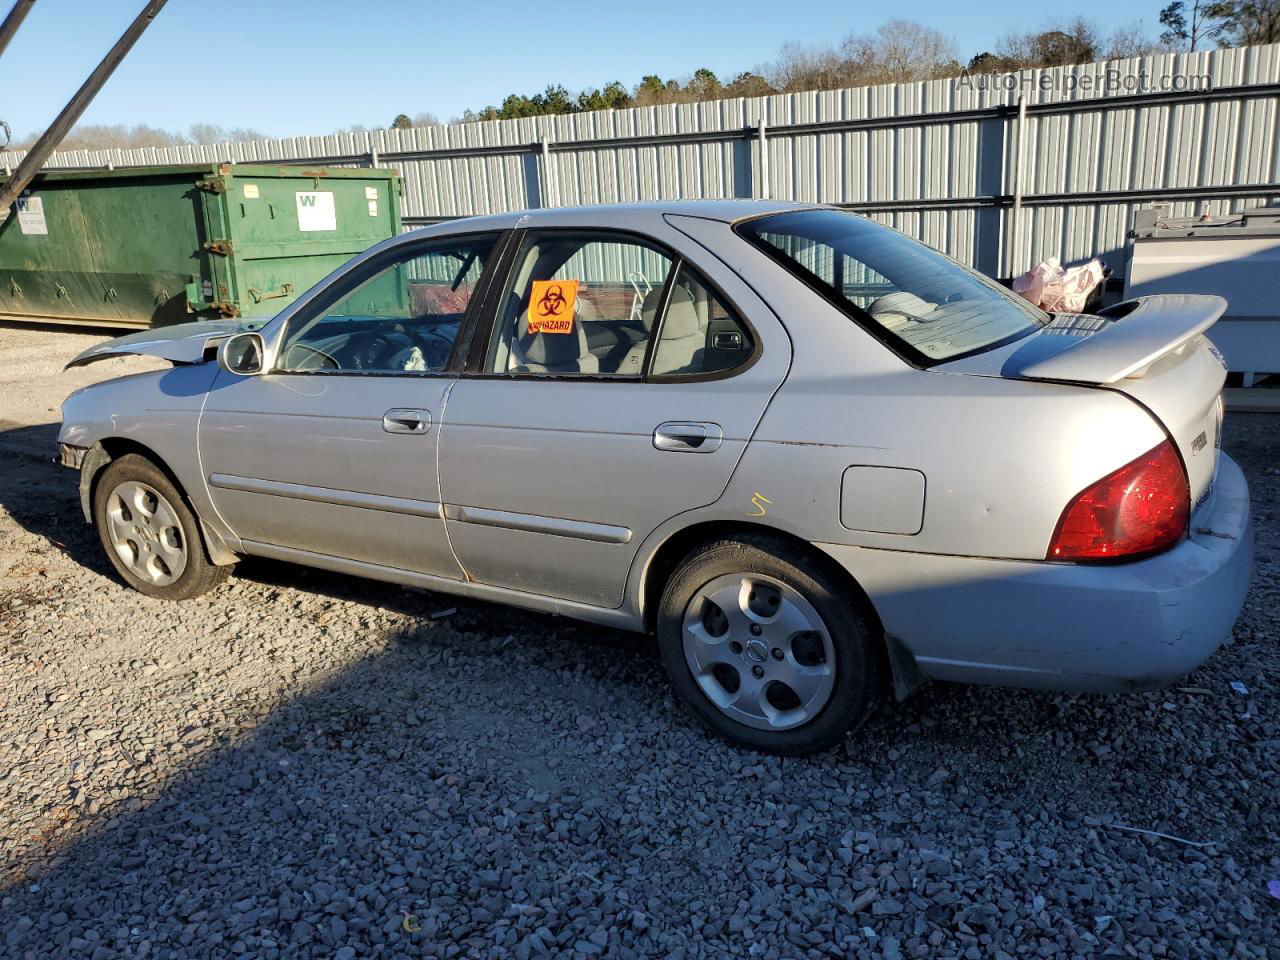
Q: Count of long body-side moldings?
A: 2